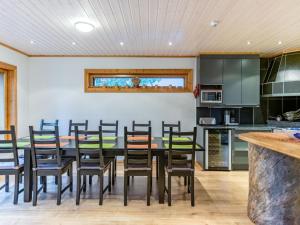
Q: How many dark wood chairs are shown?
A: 10